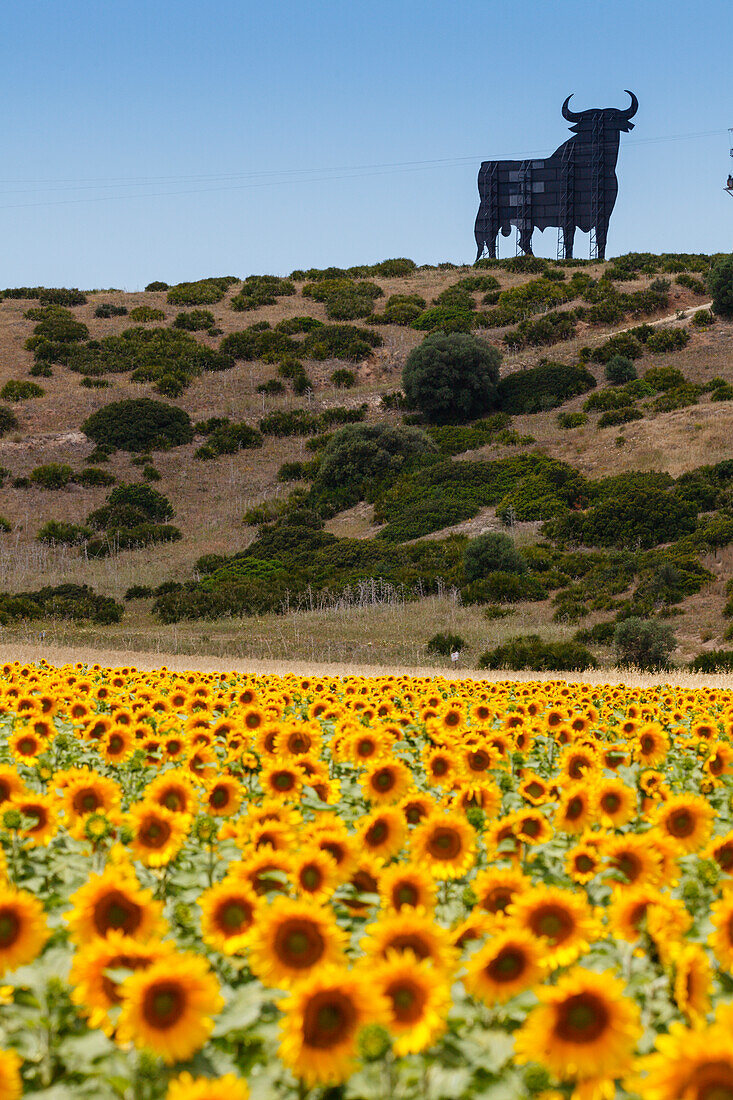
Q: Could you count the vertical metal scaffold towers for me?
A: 4